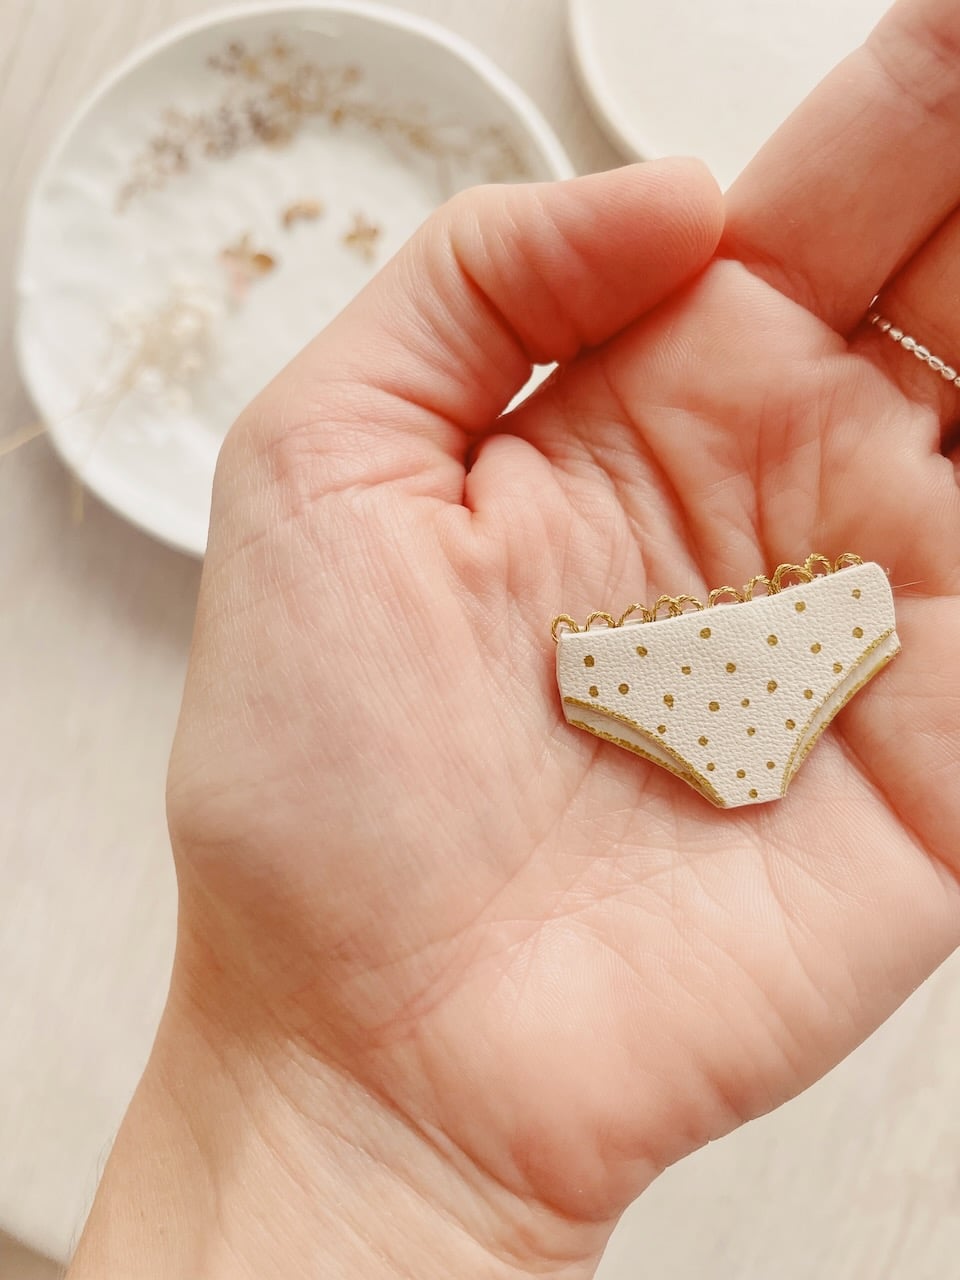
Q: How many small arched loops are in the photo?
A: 10